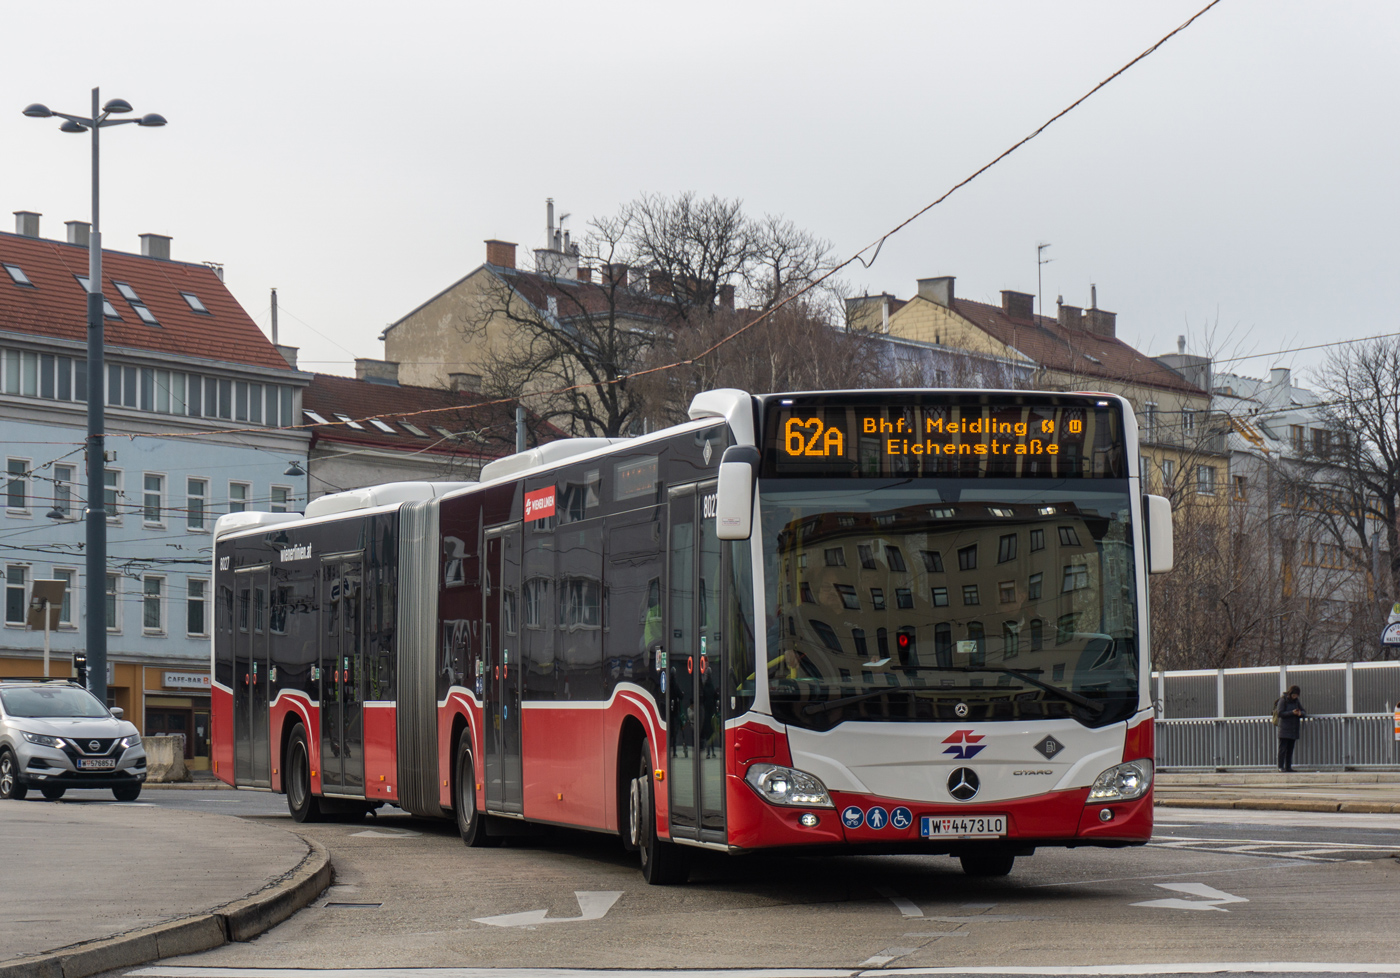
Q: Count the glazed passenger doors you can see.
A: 4